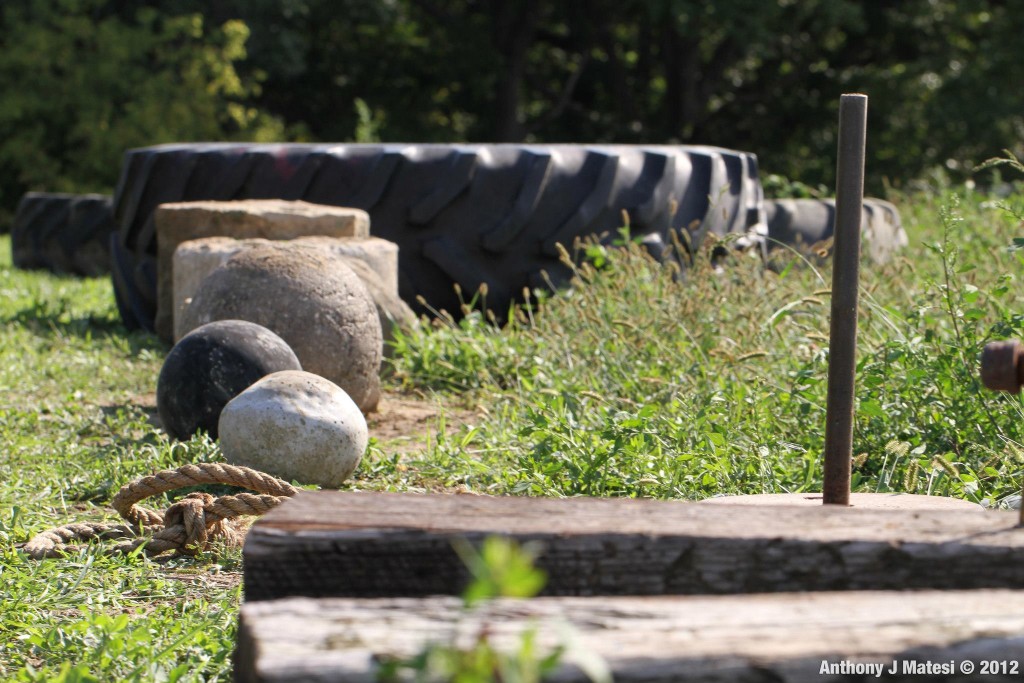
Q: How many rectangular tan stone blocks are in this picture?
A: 2